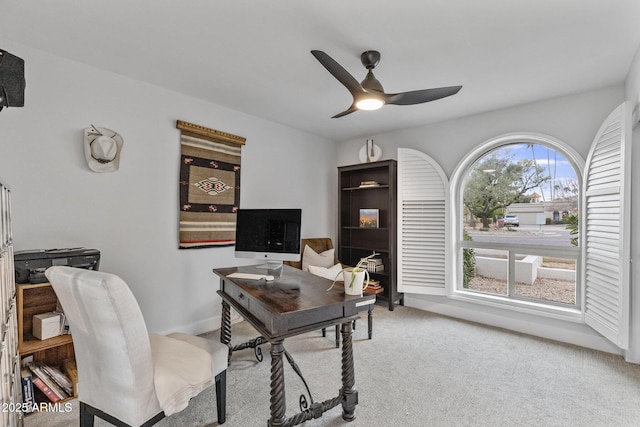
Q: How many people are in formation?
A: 0